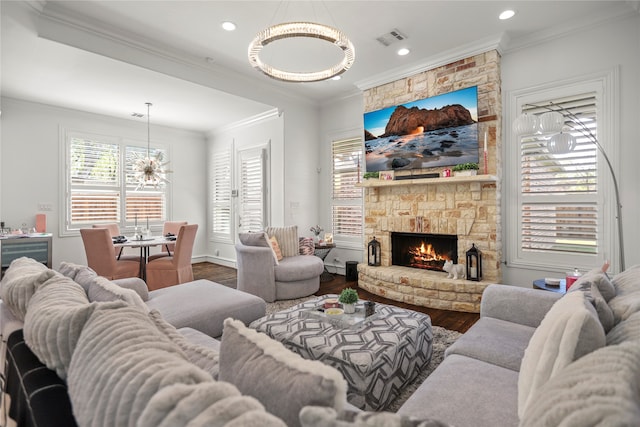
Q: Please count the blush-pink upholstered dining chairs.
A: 4